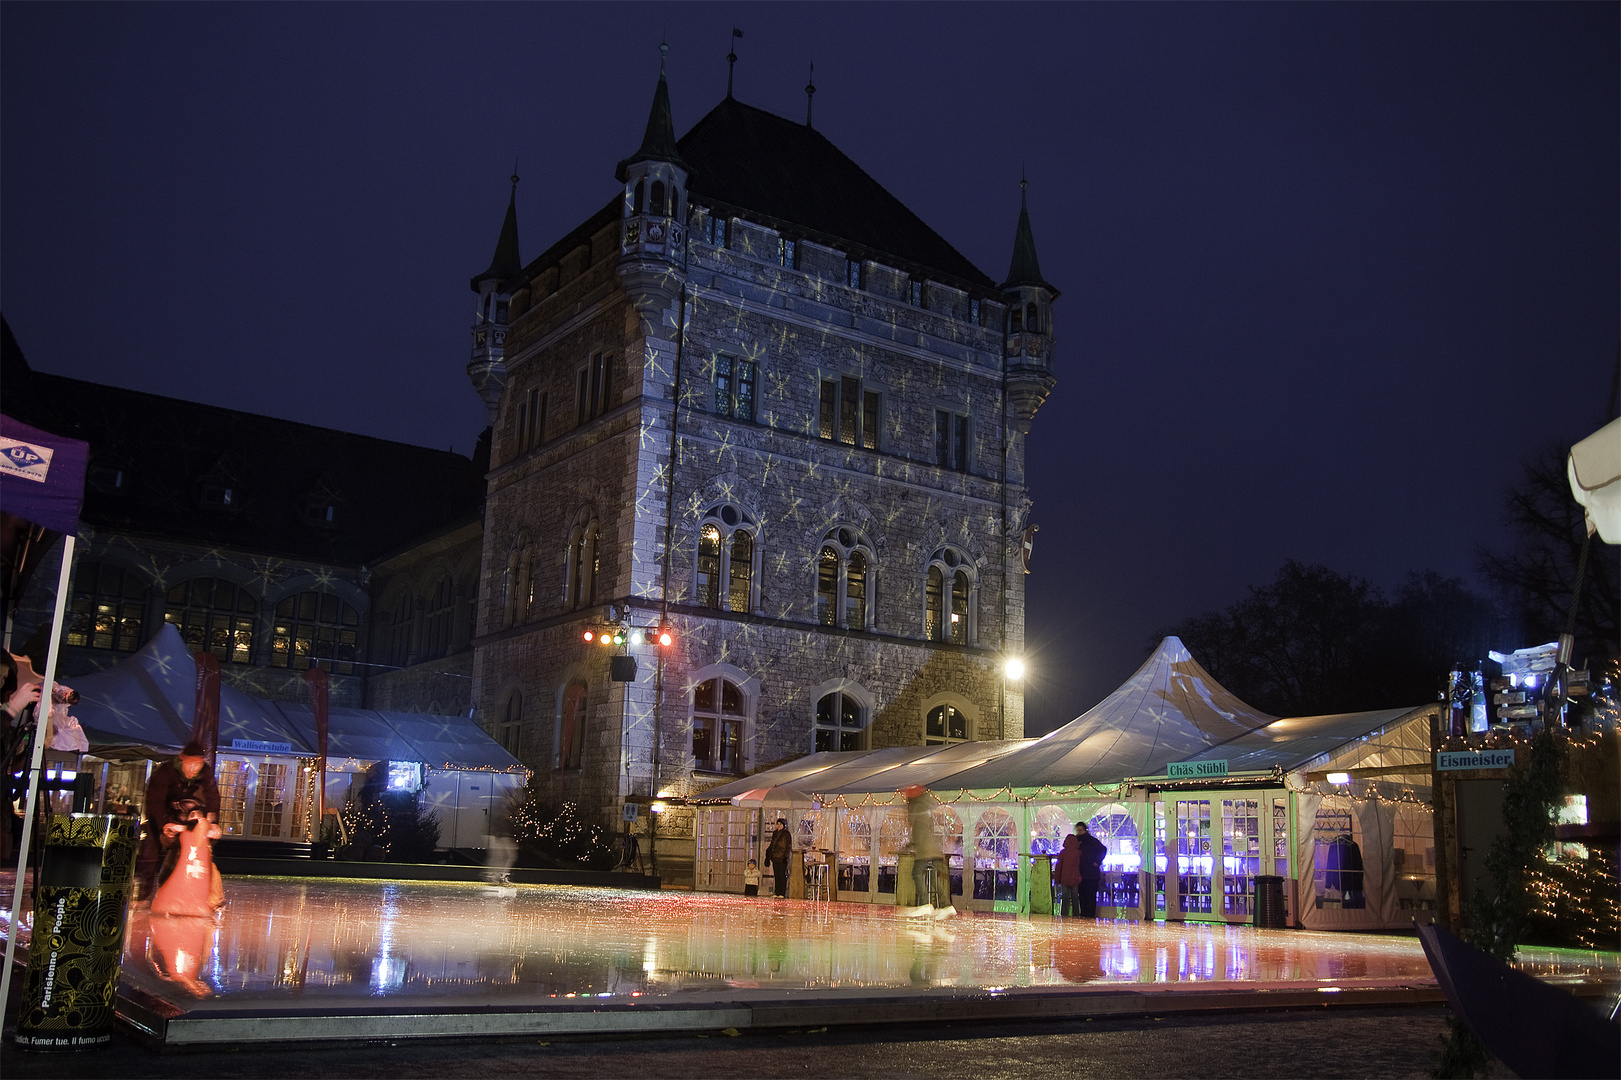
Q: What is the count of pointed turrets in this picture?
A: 3